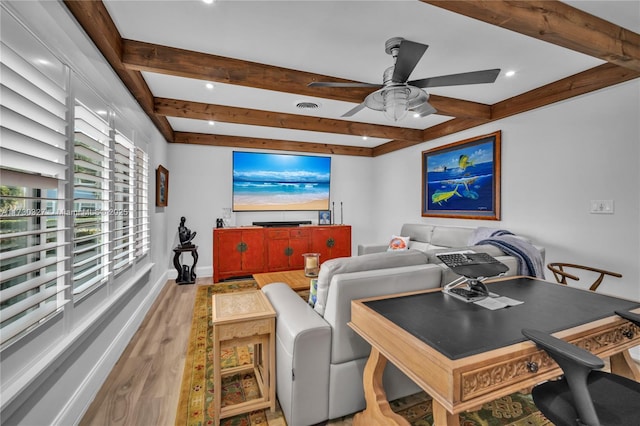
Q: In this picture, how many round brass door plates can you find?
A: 3